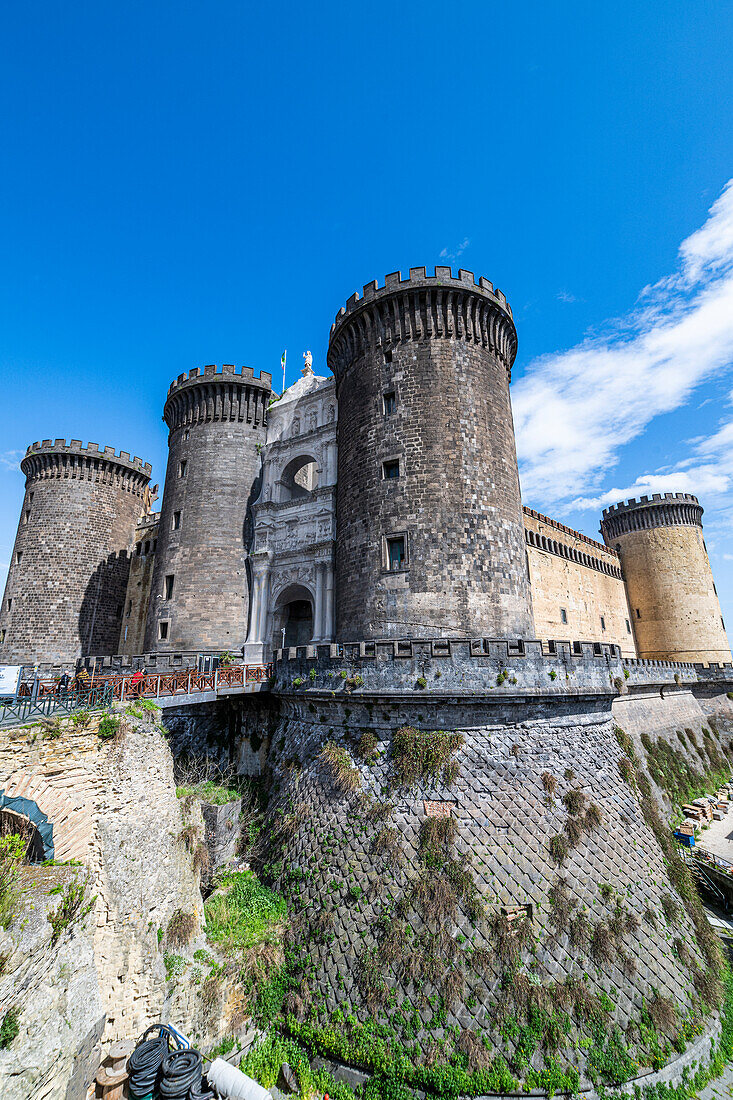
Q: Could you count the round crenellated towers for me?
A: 4